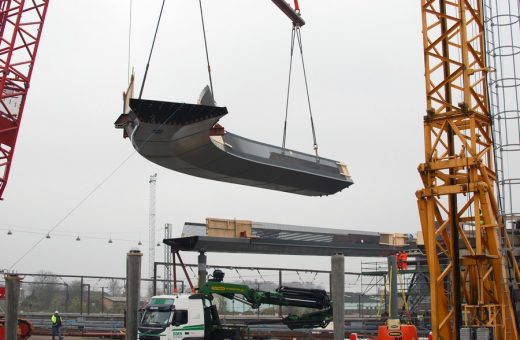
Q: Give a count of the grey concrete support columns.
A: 5